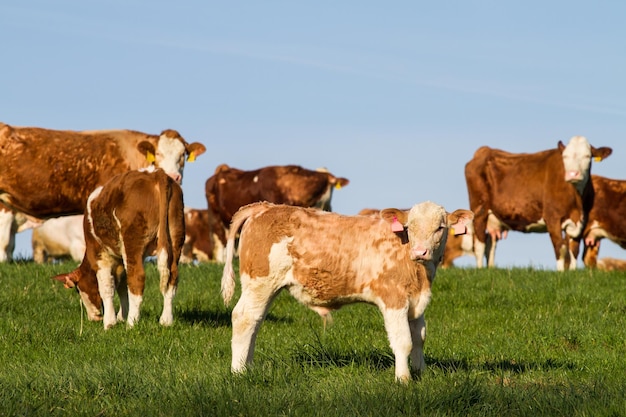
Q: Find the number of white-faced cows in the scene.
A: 3